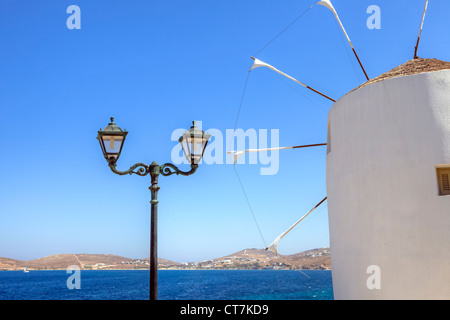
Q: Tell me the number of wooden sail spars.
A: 5